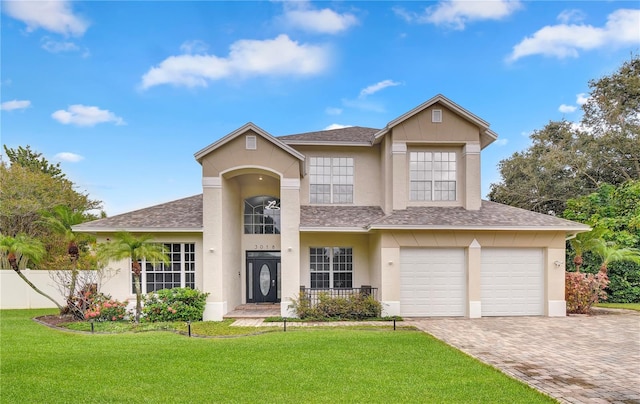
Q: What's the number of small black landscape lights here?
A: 4